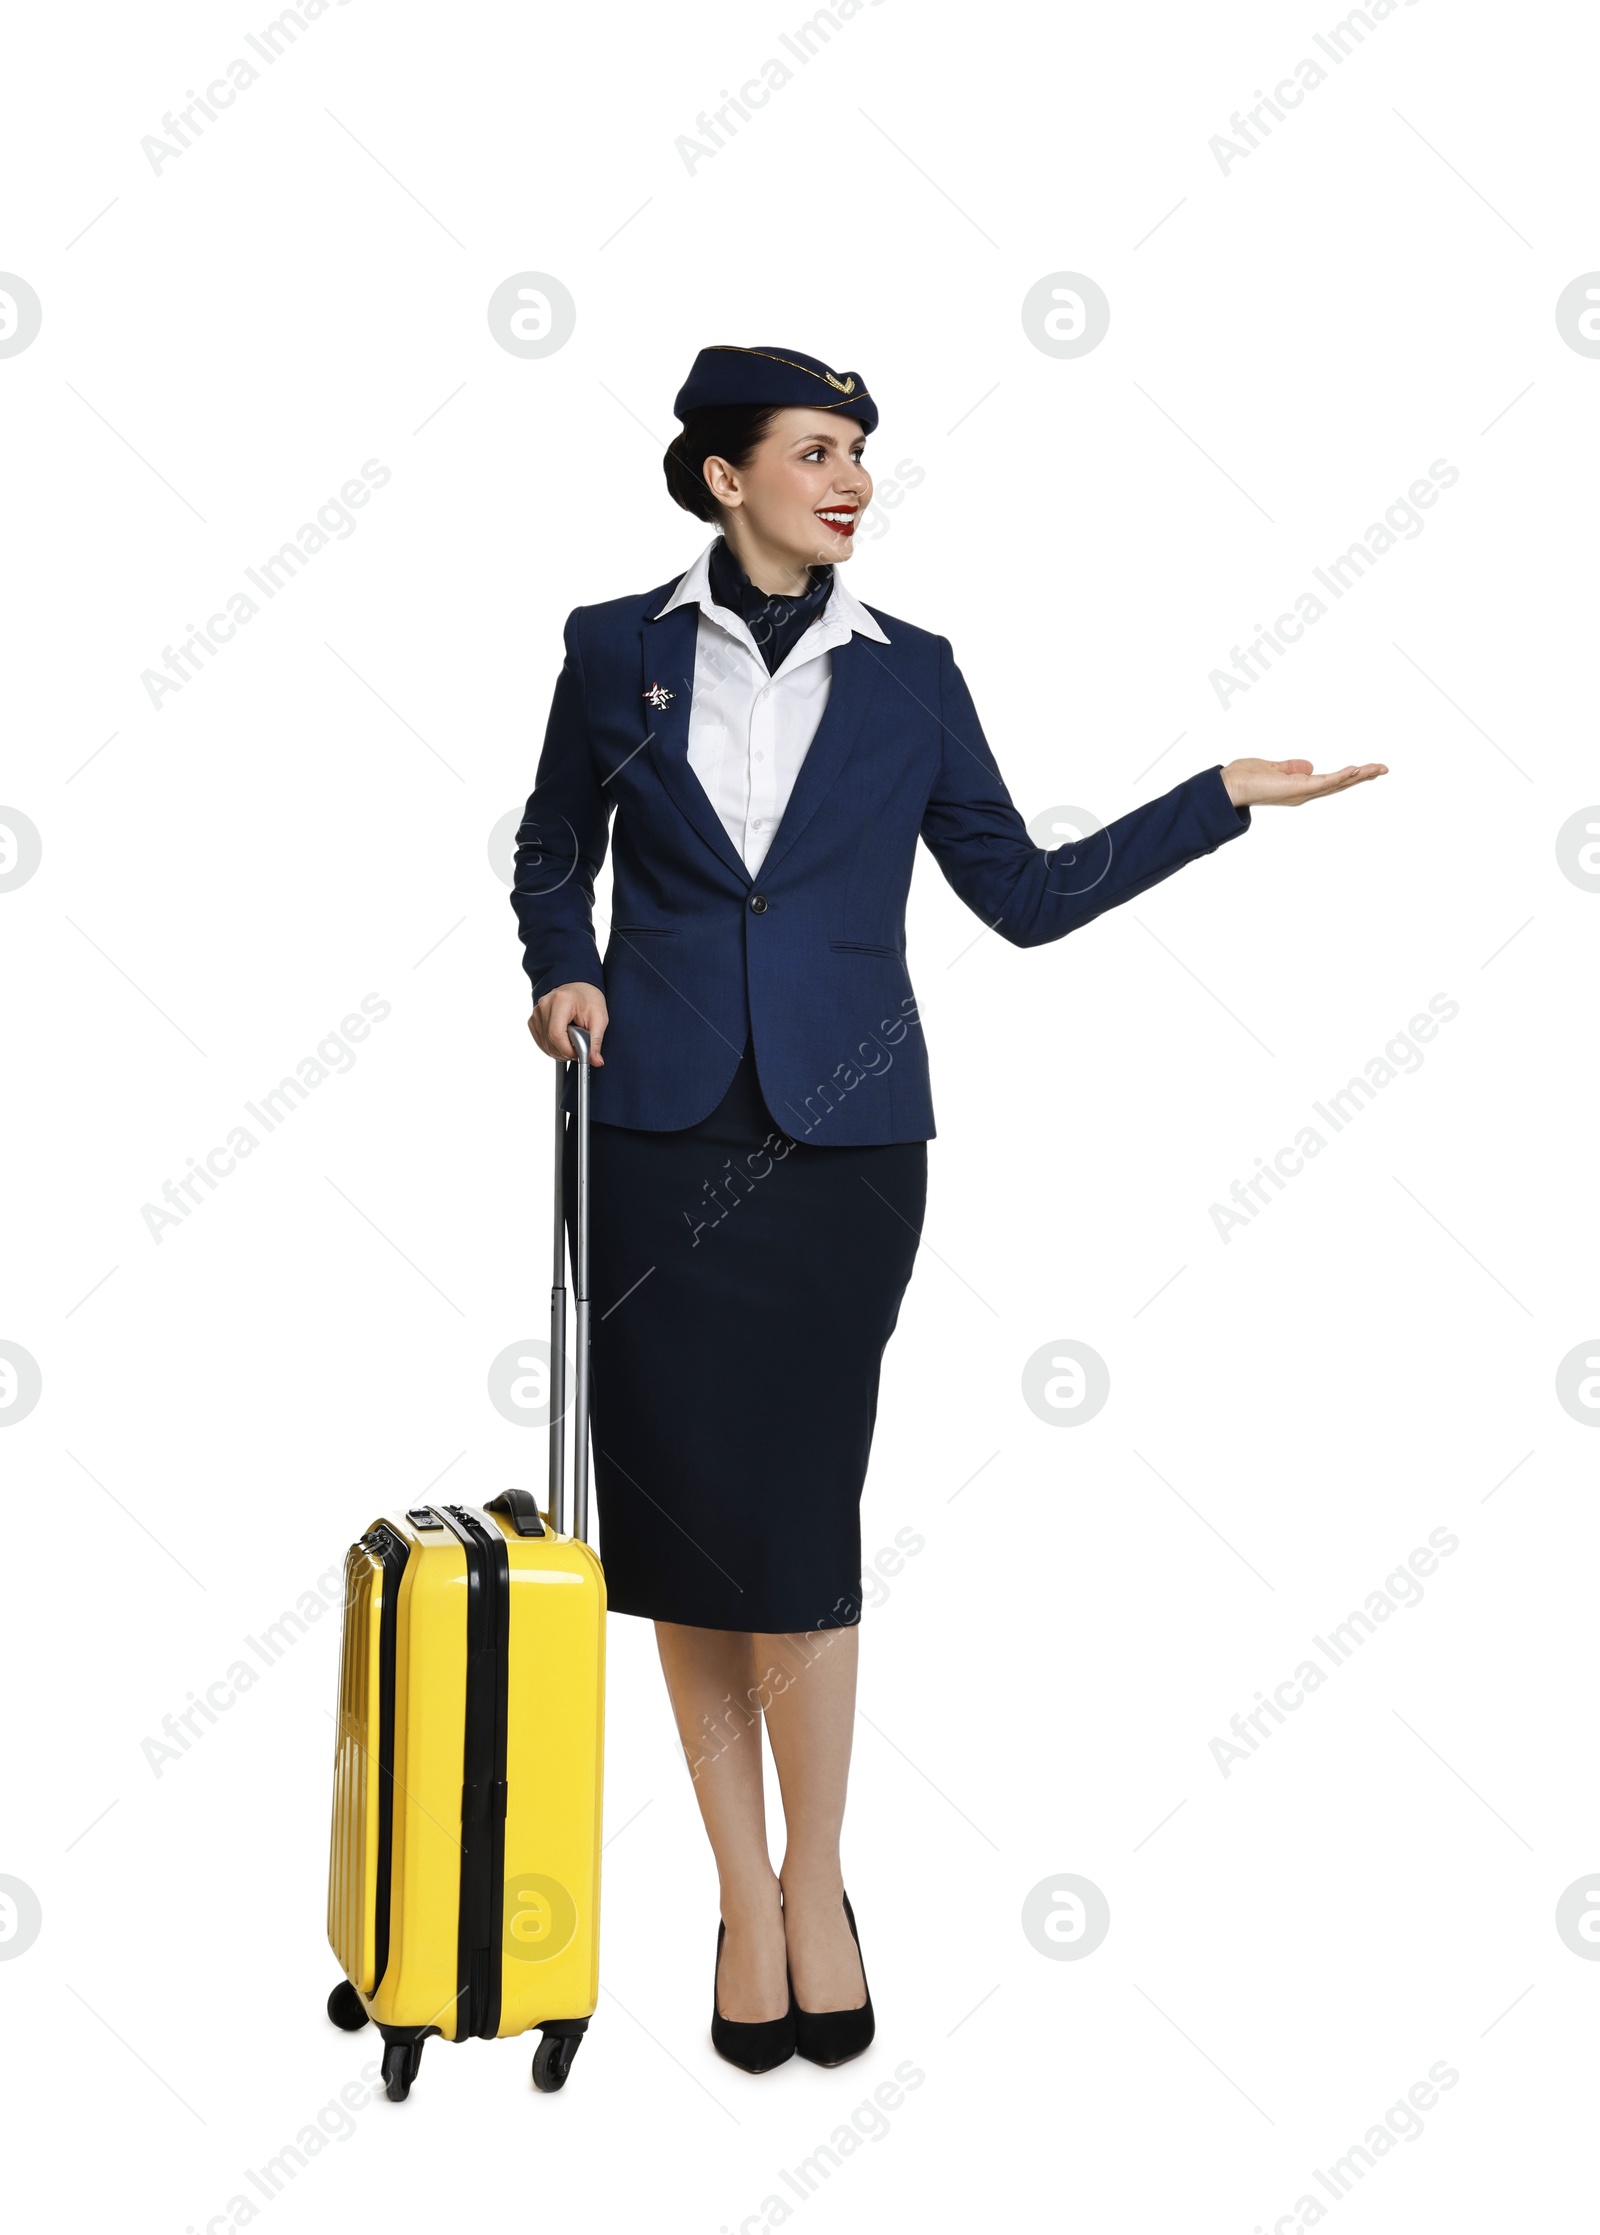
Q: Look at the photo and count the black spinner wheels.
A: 3